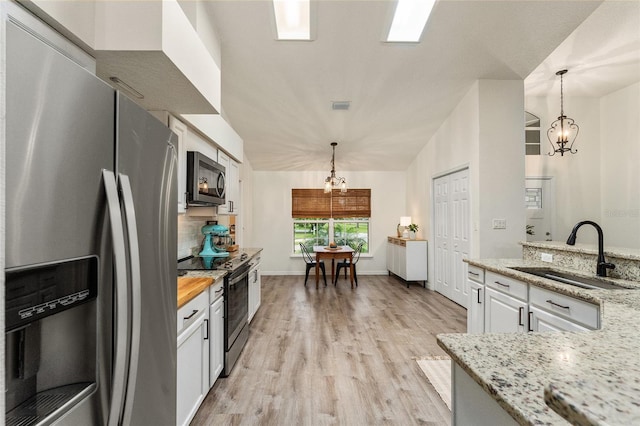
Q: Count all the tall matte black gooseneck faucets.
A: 1